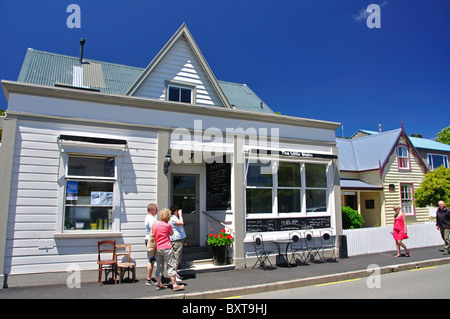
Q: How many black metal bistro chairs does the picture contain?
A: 4